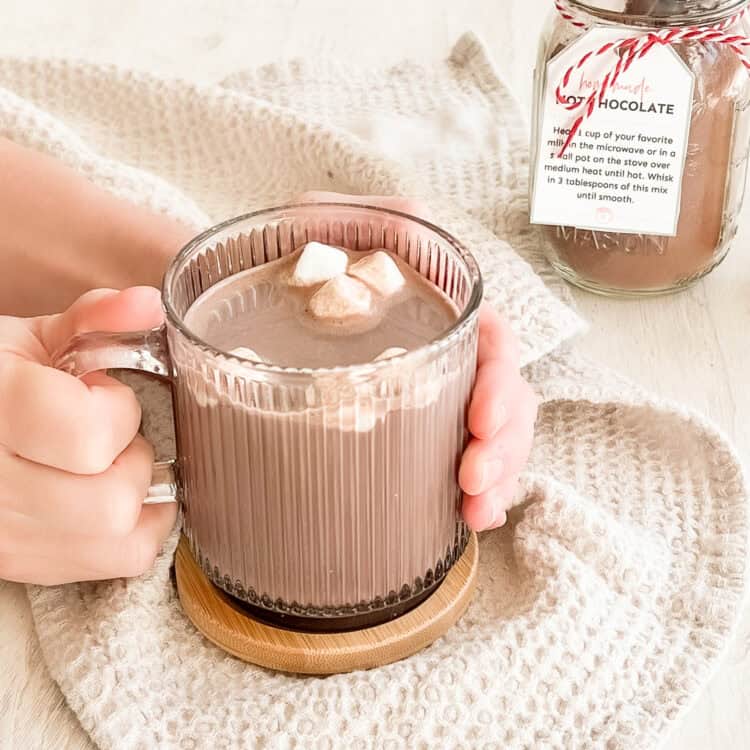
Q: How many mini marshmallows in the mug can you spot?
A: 5